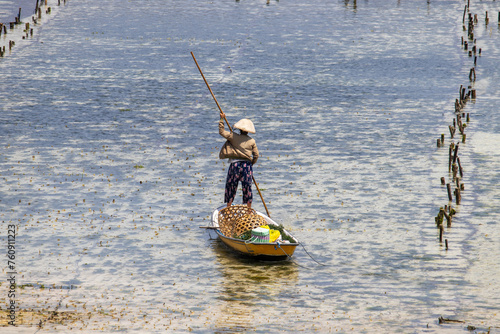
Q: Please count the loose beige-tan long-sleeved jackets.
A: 1